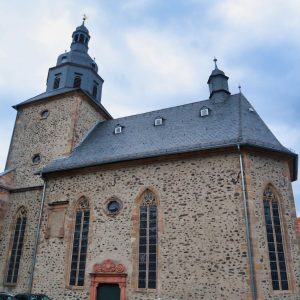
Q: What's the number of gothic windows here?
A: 4